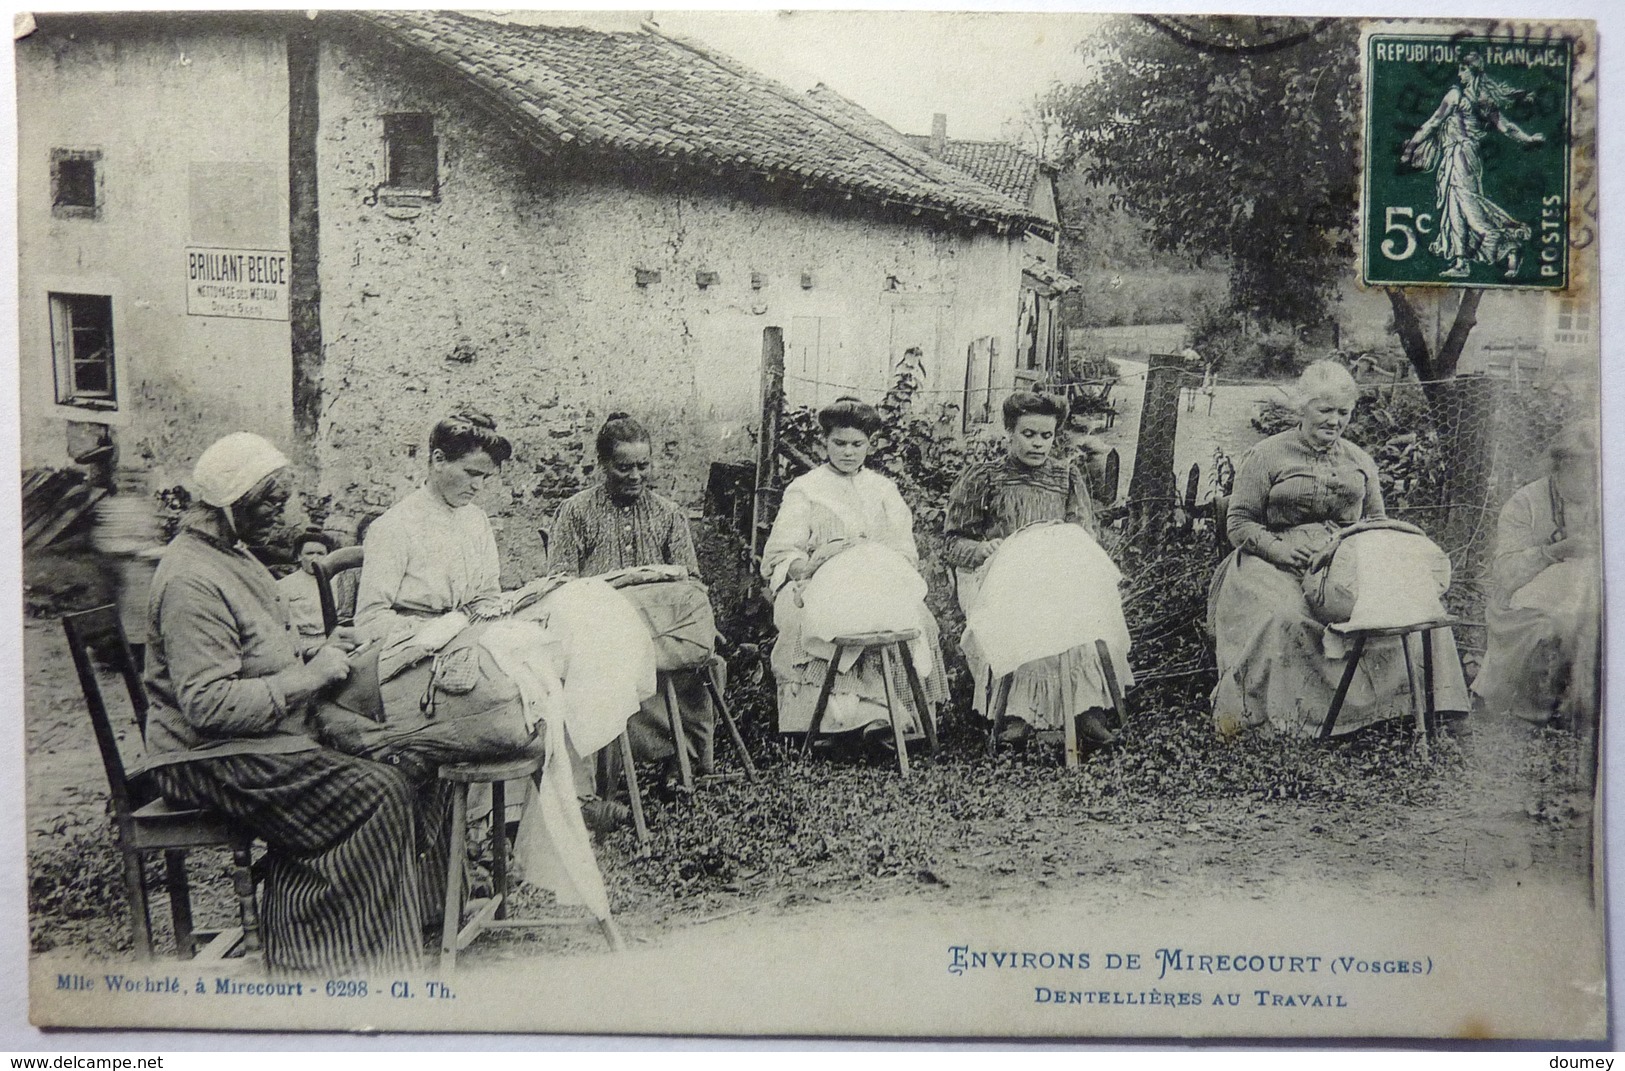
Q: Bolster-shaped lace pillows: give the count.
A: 6